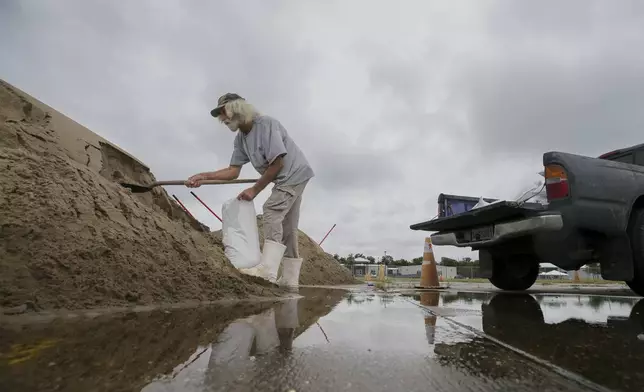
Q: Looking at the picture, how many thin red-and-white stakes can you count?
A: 3